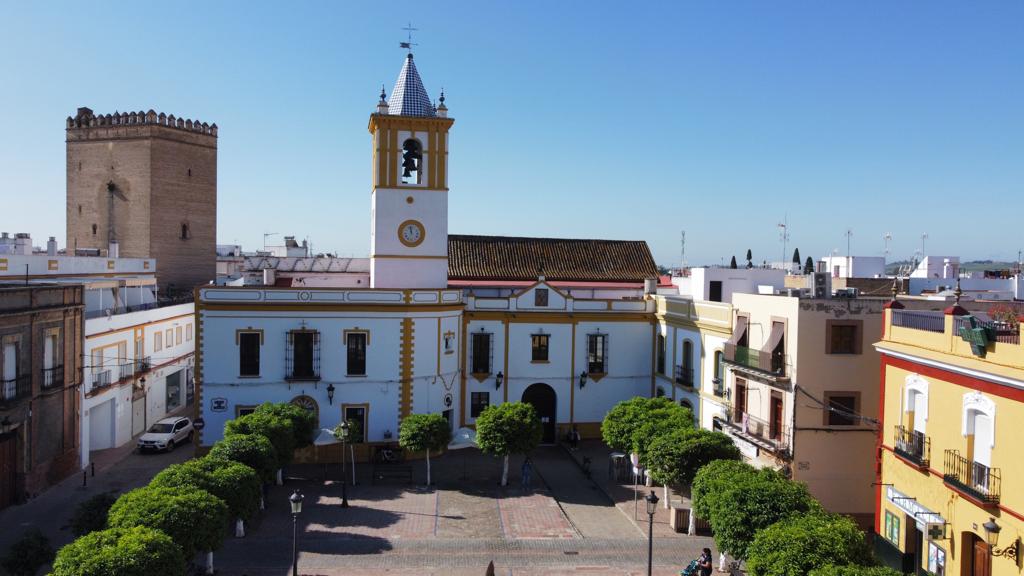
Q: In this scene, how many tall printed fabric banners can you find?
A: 0